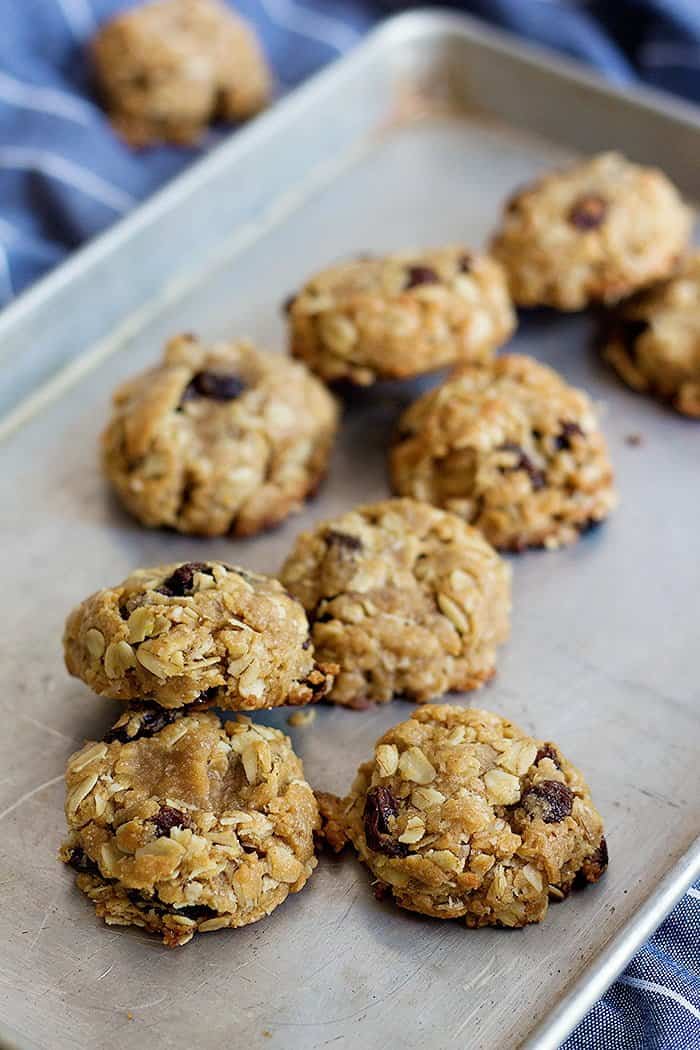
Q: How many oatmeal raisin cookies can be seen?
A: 10